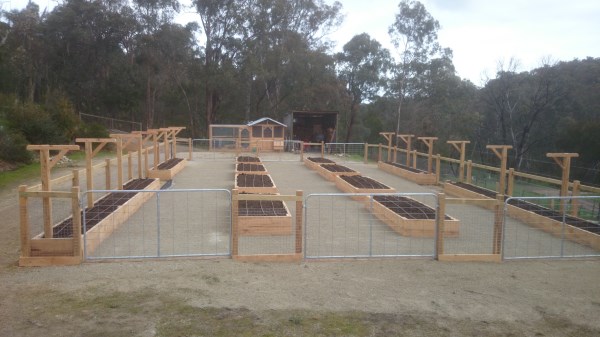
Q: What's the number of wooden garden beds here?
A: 12